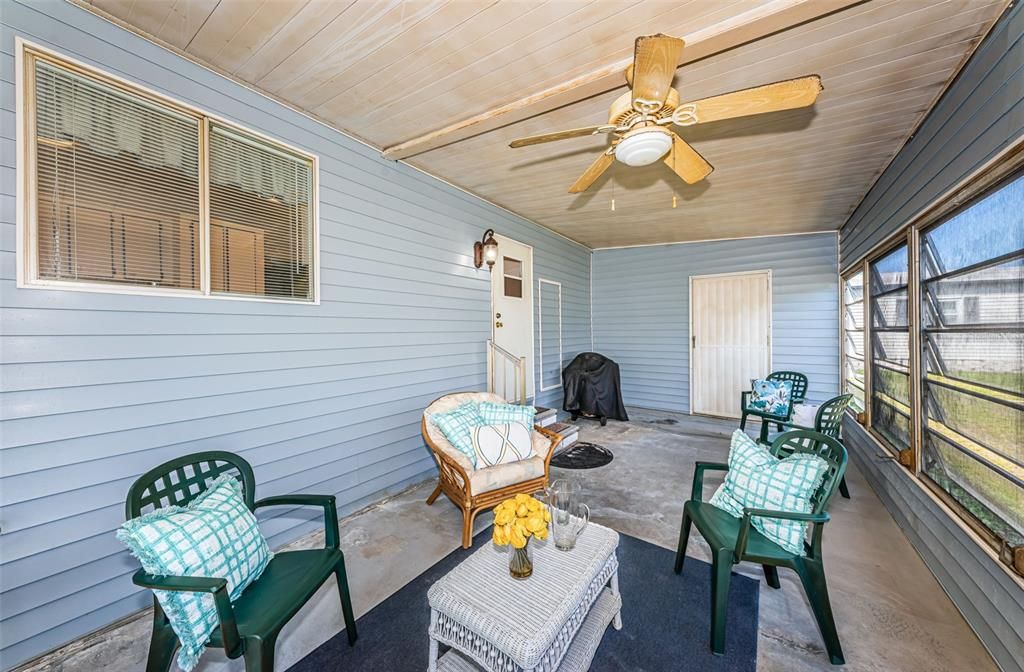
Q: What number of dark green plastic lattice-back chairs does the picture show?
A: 4